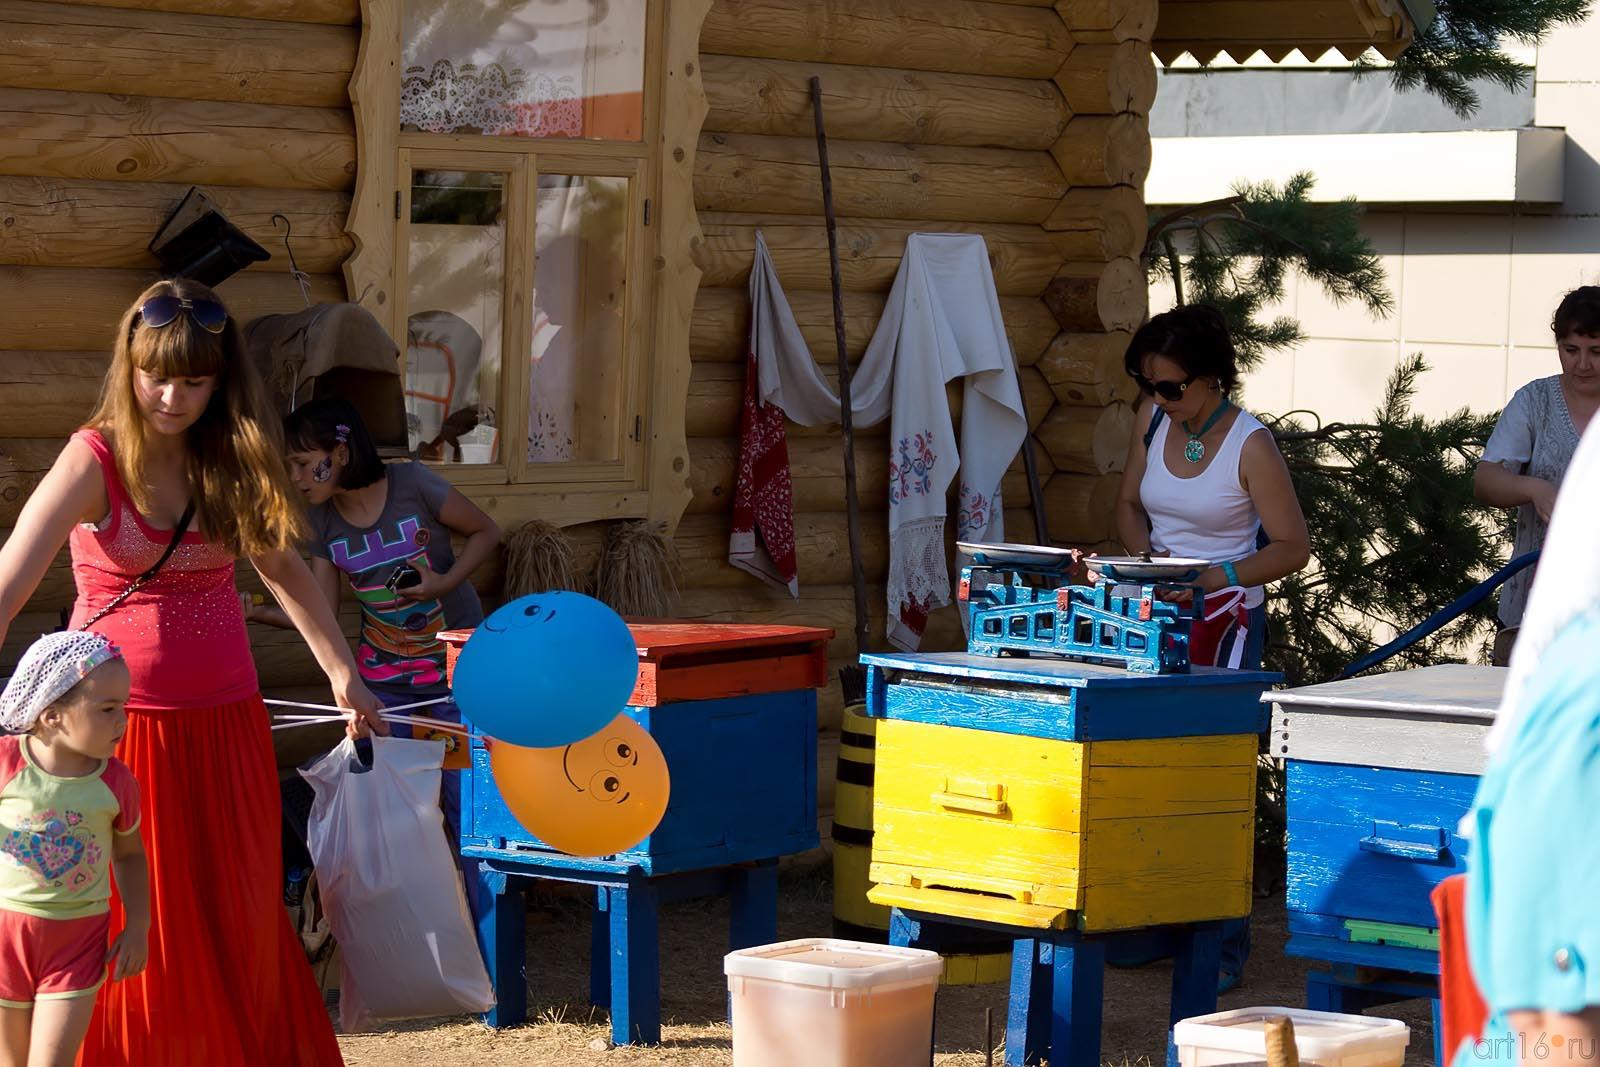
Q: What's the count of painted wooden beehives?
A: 3